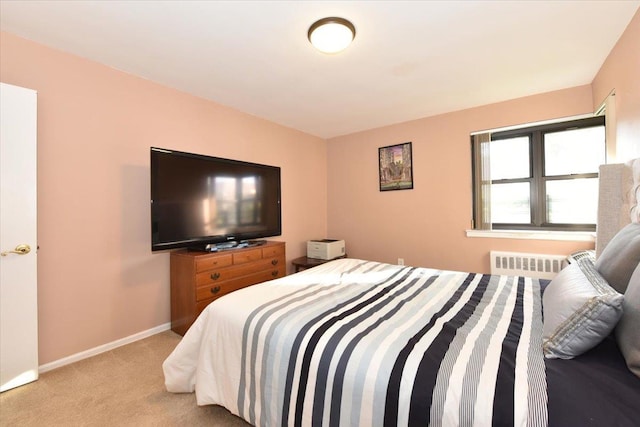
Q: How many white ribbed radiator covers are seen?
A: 1